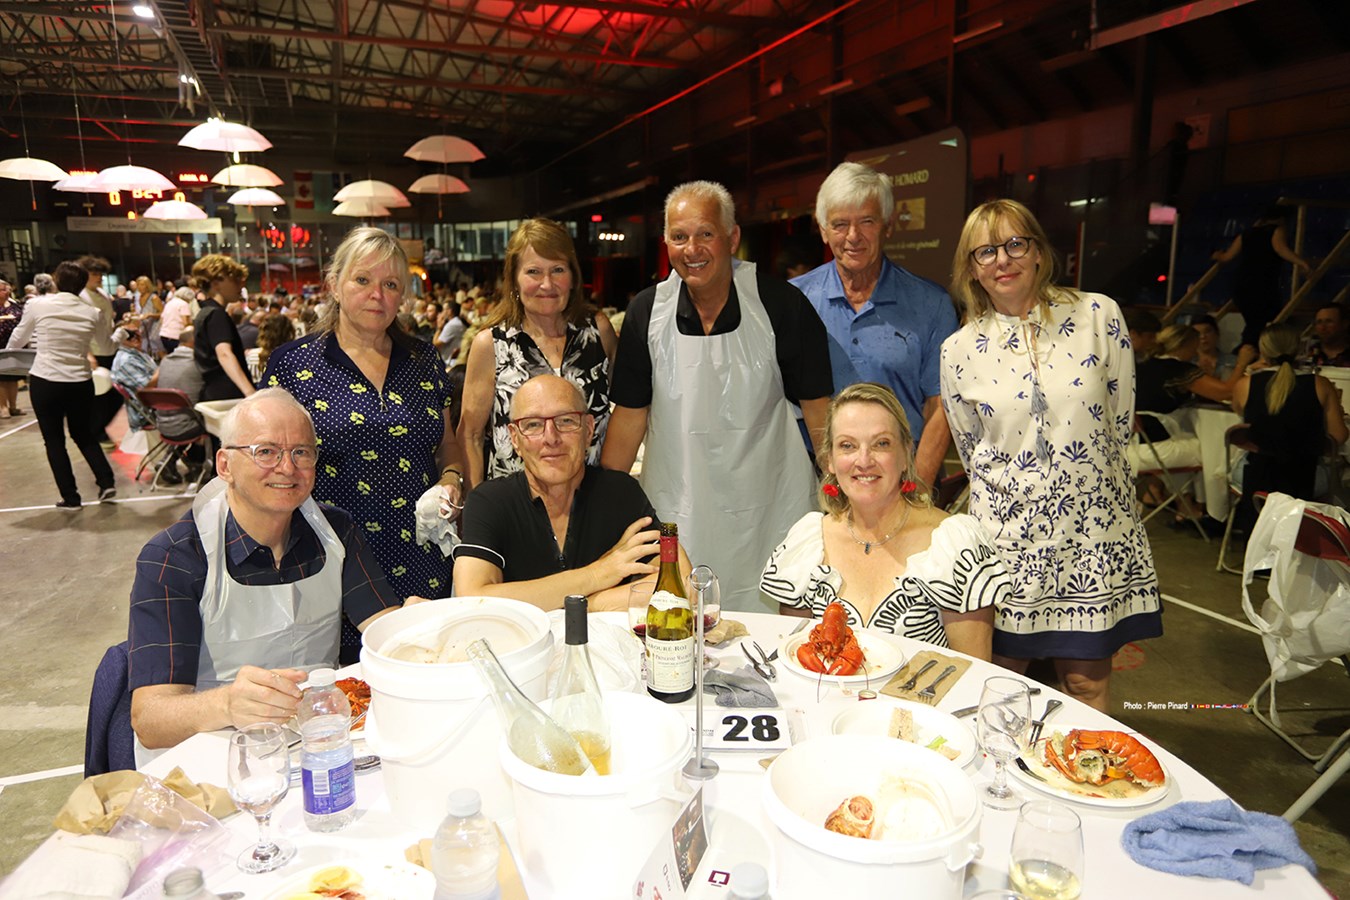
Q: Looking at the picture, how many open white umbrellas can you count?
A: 11